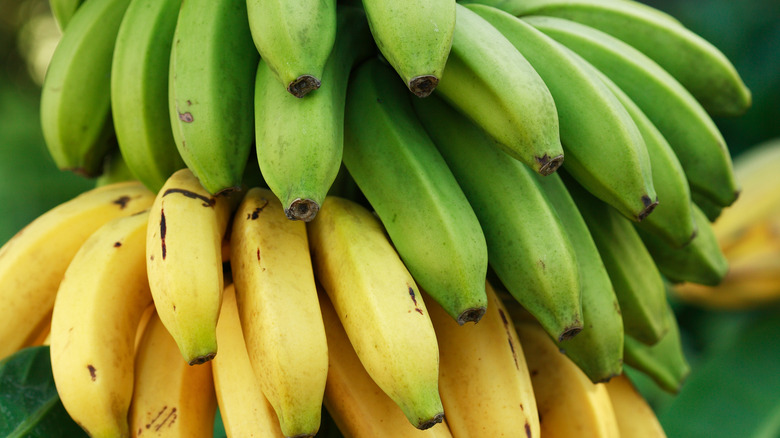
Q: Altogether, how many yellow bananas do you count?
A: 11